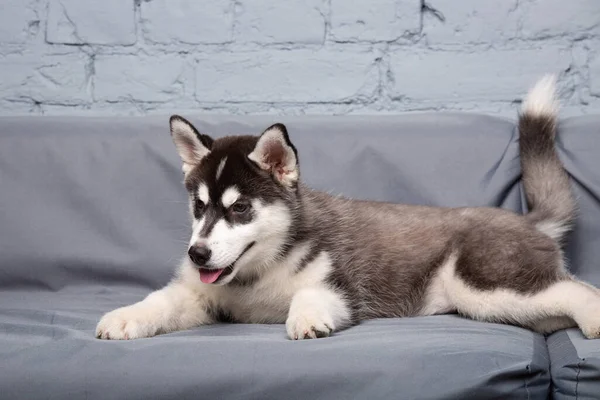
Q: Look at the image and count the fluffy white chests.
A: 1